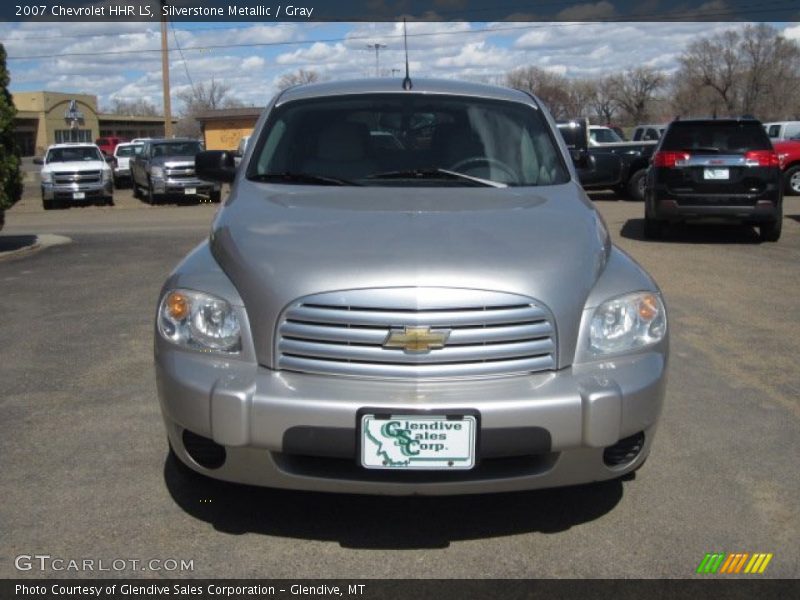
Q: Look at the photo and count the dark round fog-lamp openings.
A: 2